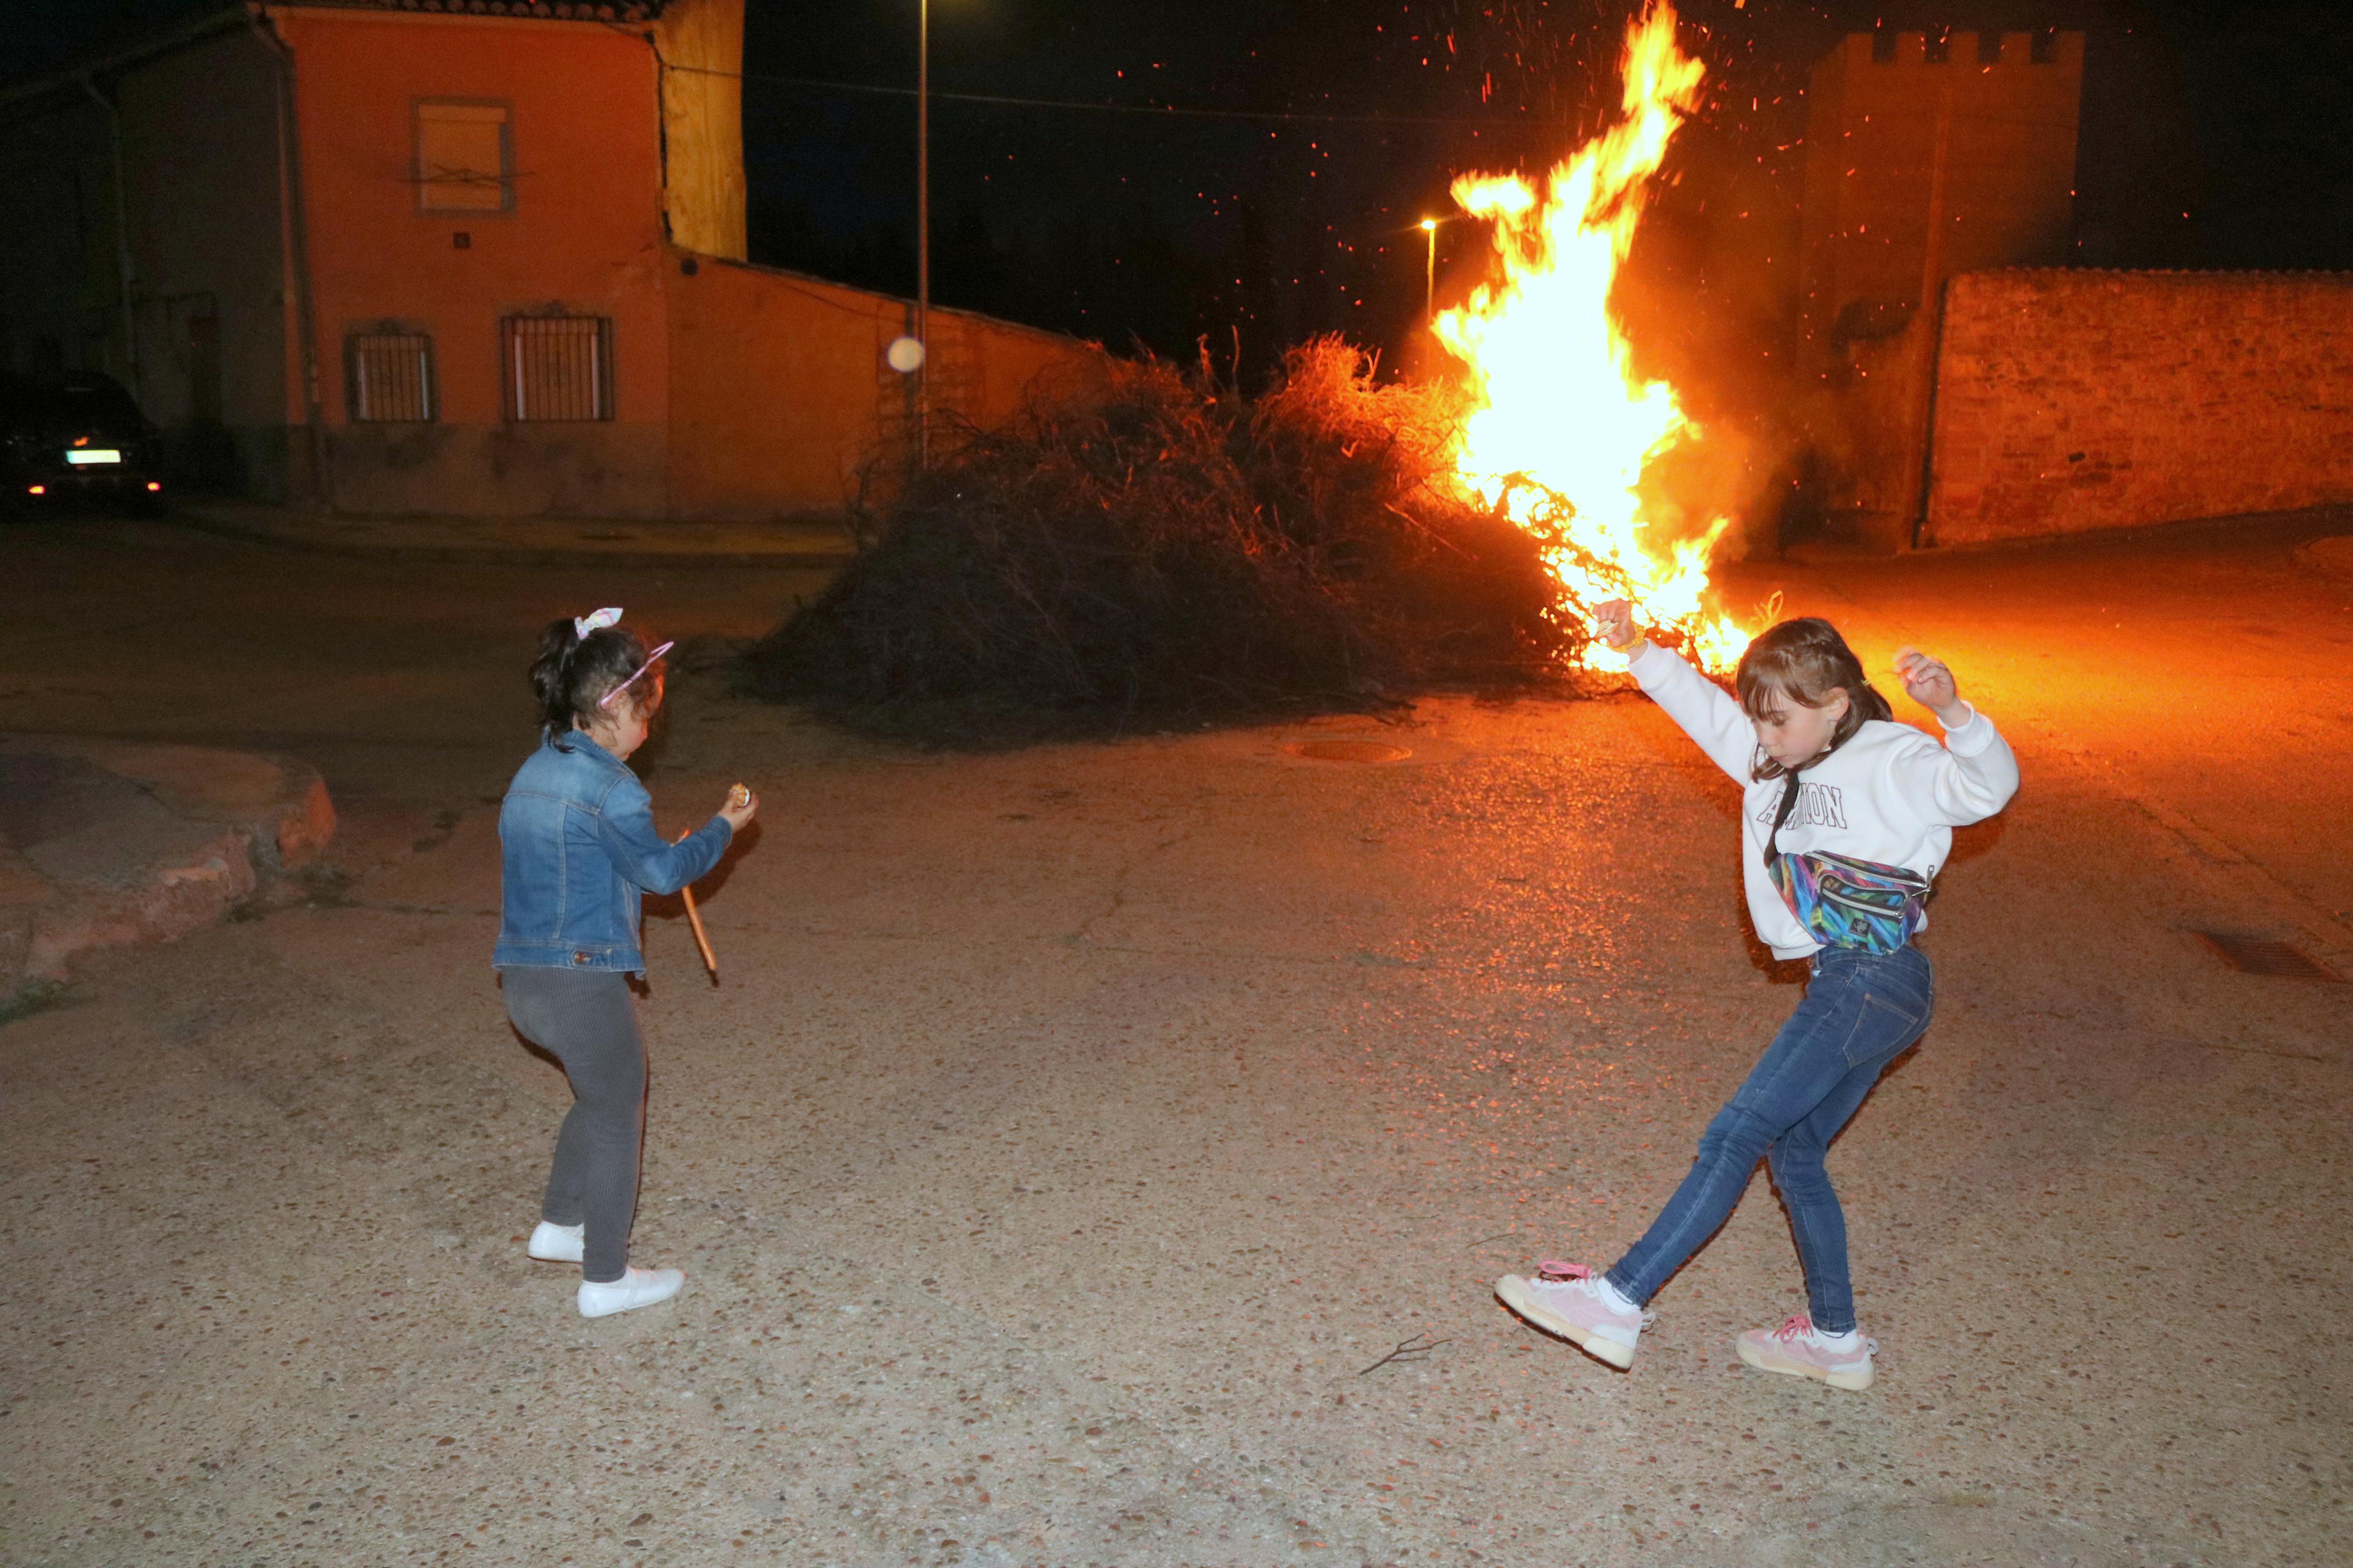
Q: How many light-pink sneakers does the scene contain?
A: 2